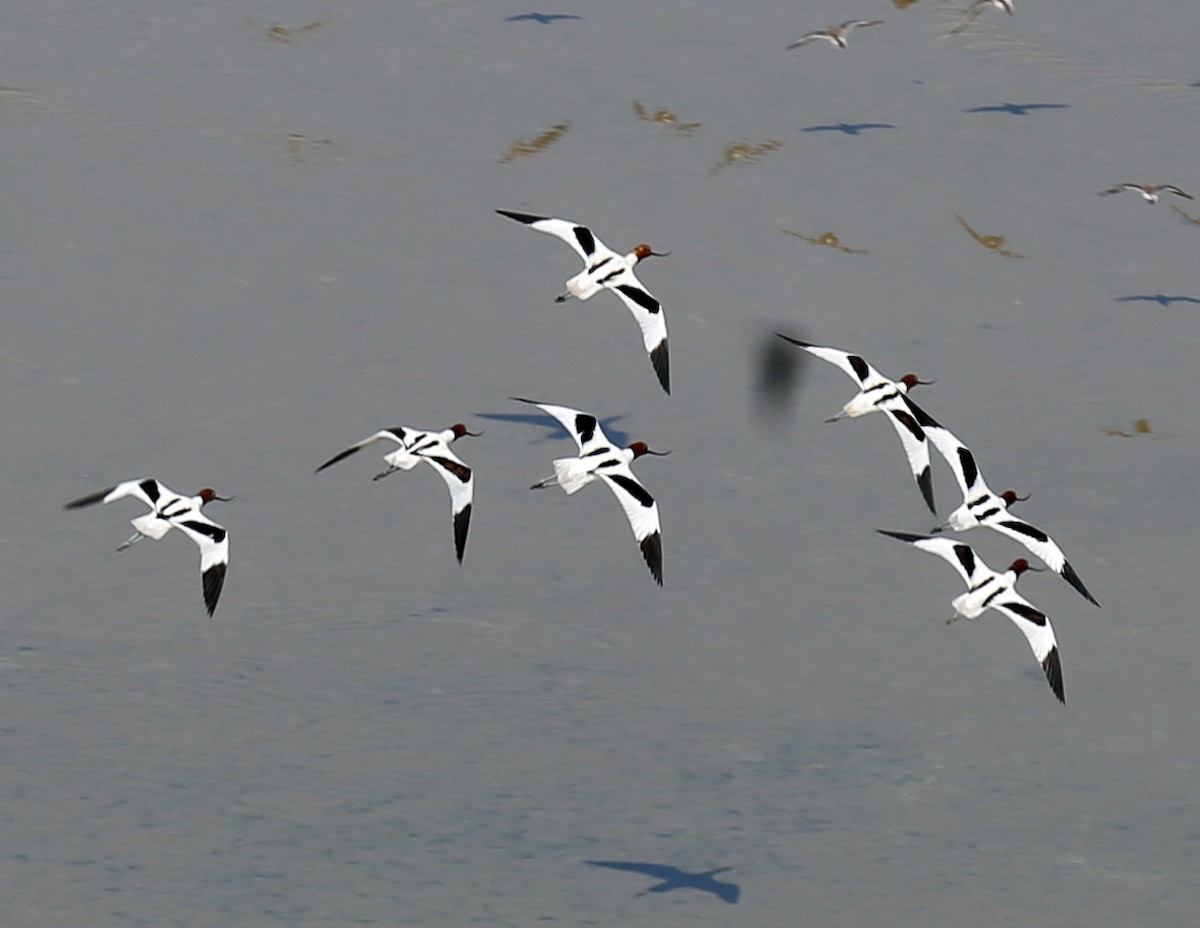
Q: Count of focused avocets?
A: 7